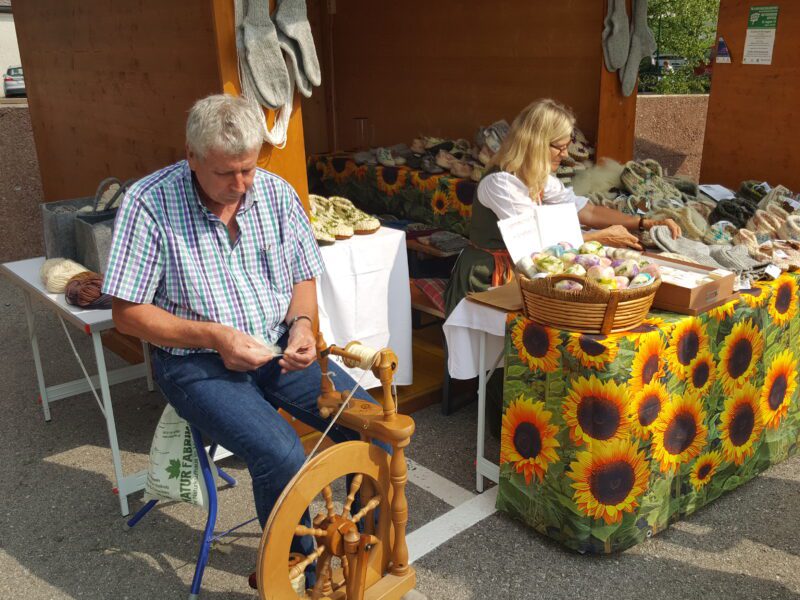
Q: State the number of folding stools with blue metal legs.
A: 1